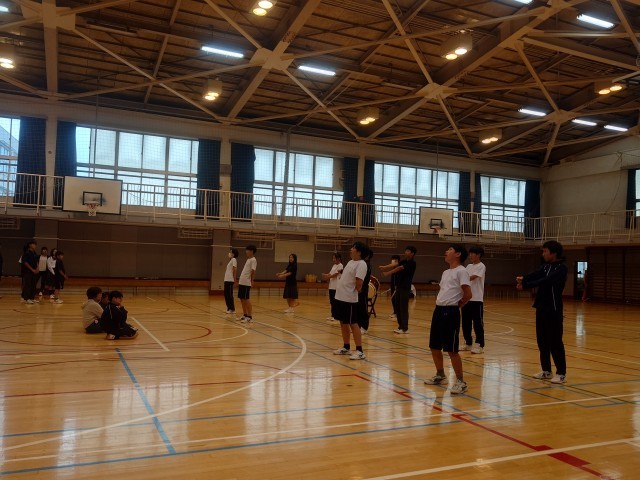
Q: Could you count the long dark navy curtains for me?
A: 10